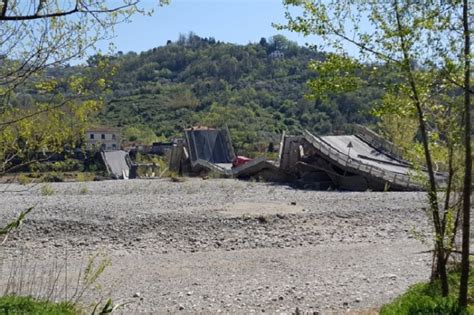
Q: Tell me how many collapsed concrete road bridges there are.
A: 1